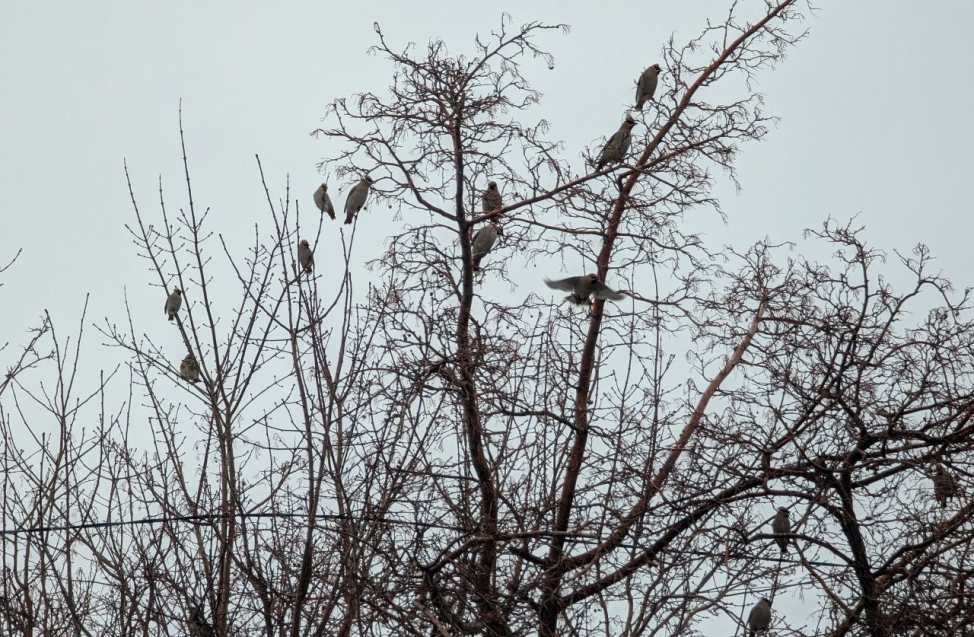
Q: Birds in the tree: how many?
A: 13